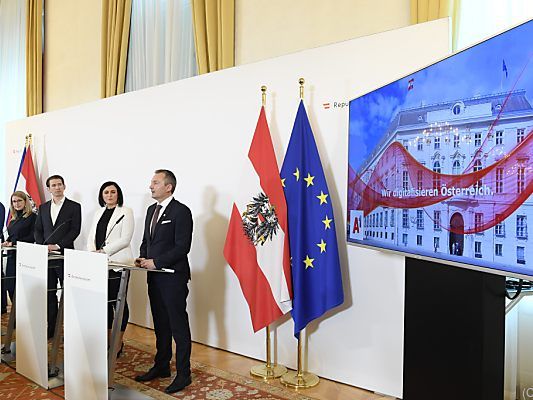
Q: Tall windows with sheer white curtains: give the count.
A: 3